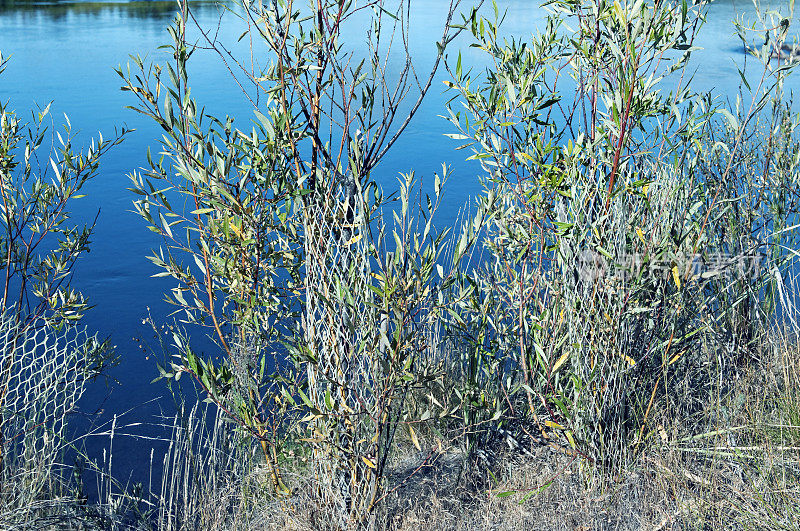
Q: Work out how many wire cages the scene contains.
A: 3